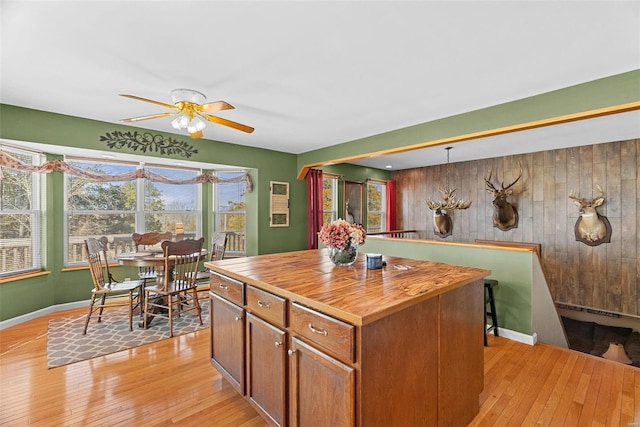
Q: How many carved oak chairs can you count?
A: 4